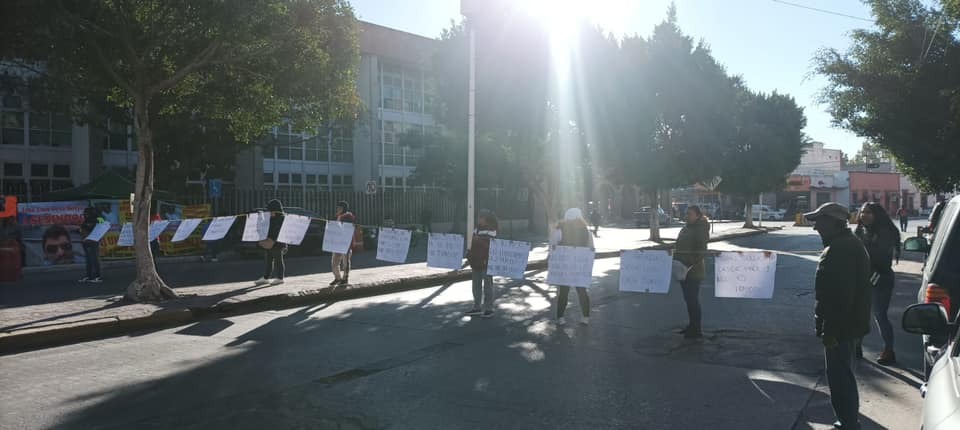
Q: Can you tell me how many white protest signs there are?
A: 14